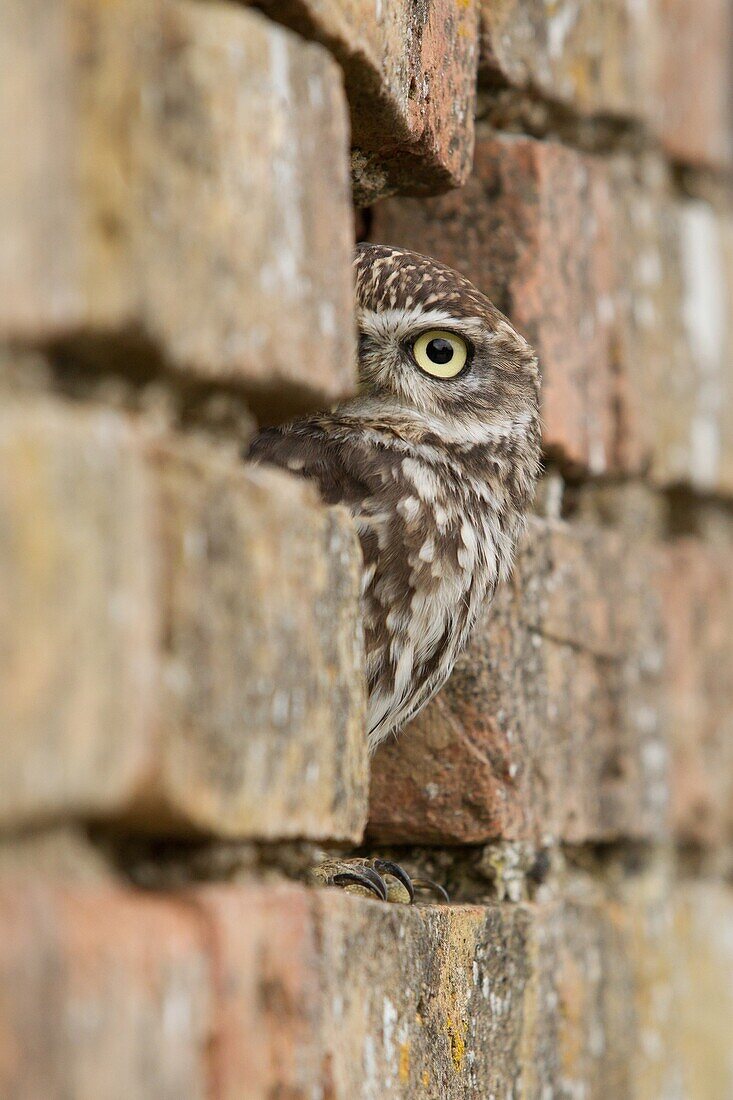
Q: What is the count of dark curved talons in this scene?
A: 4